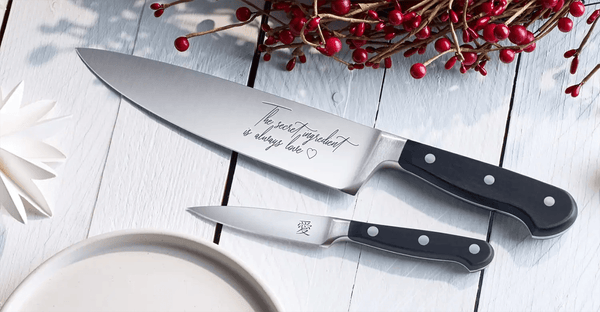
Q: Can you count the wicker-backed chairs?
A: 0